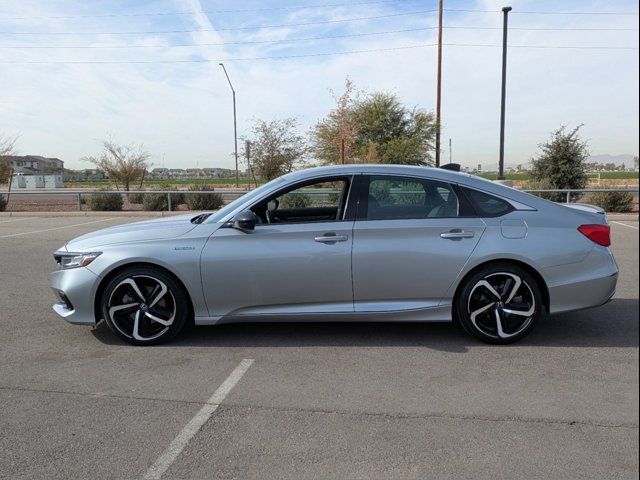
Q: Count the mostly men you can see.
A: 0